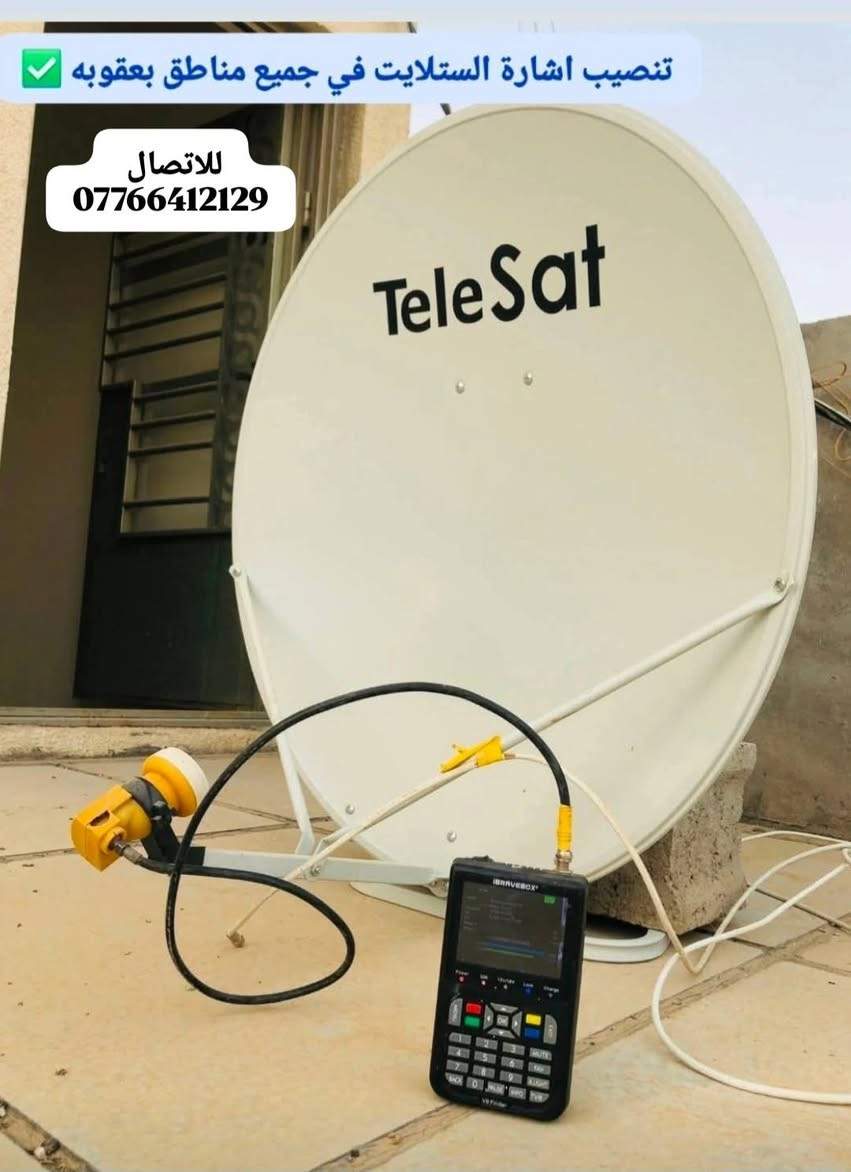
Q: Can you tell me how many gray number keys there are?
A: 10